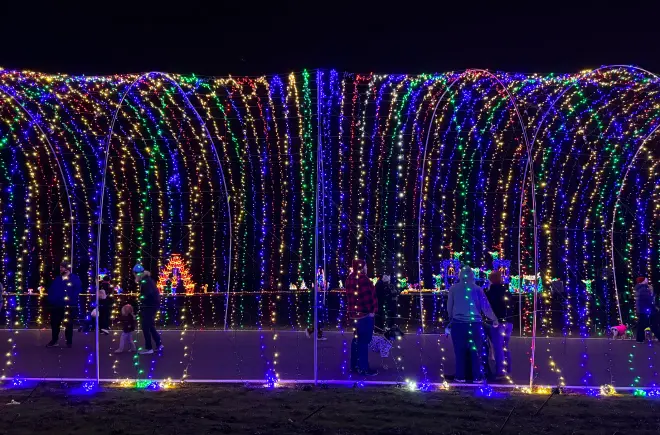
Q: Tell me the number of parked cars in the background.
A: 0